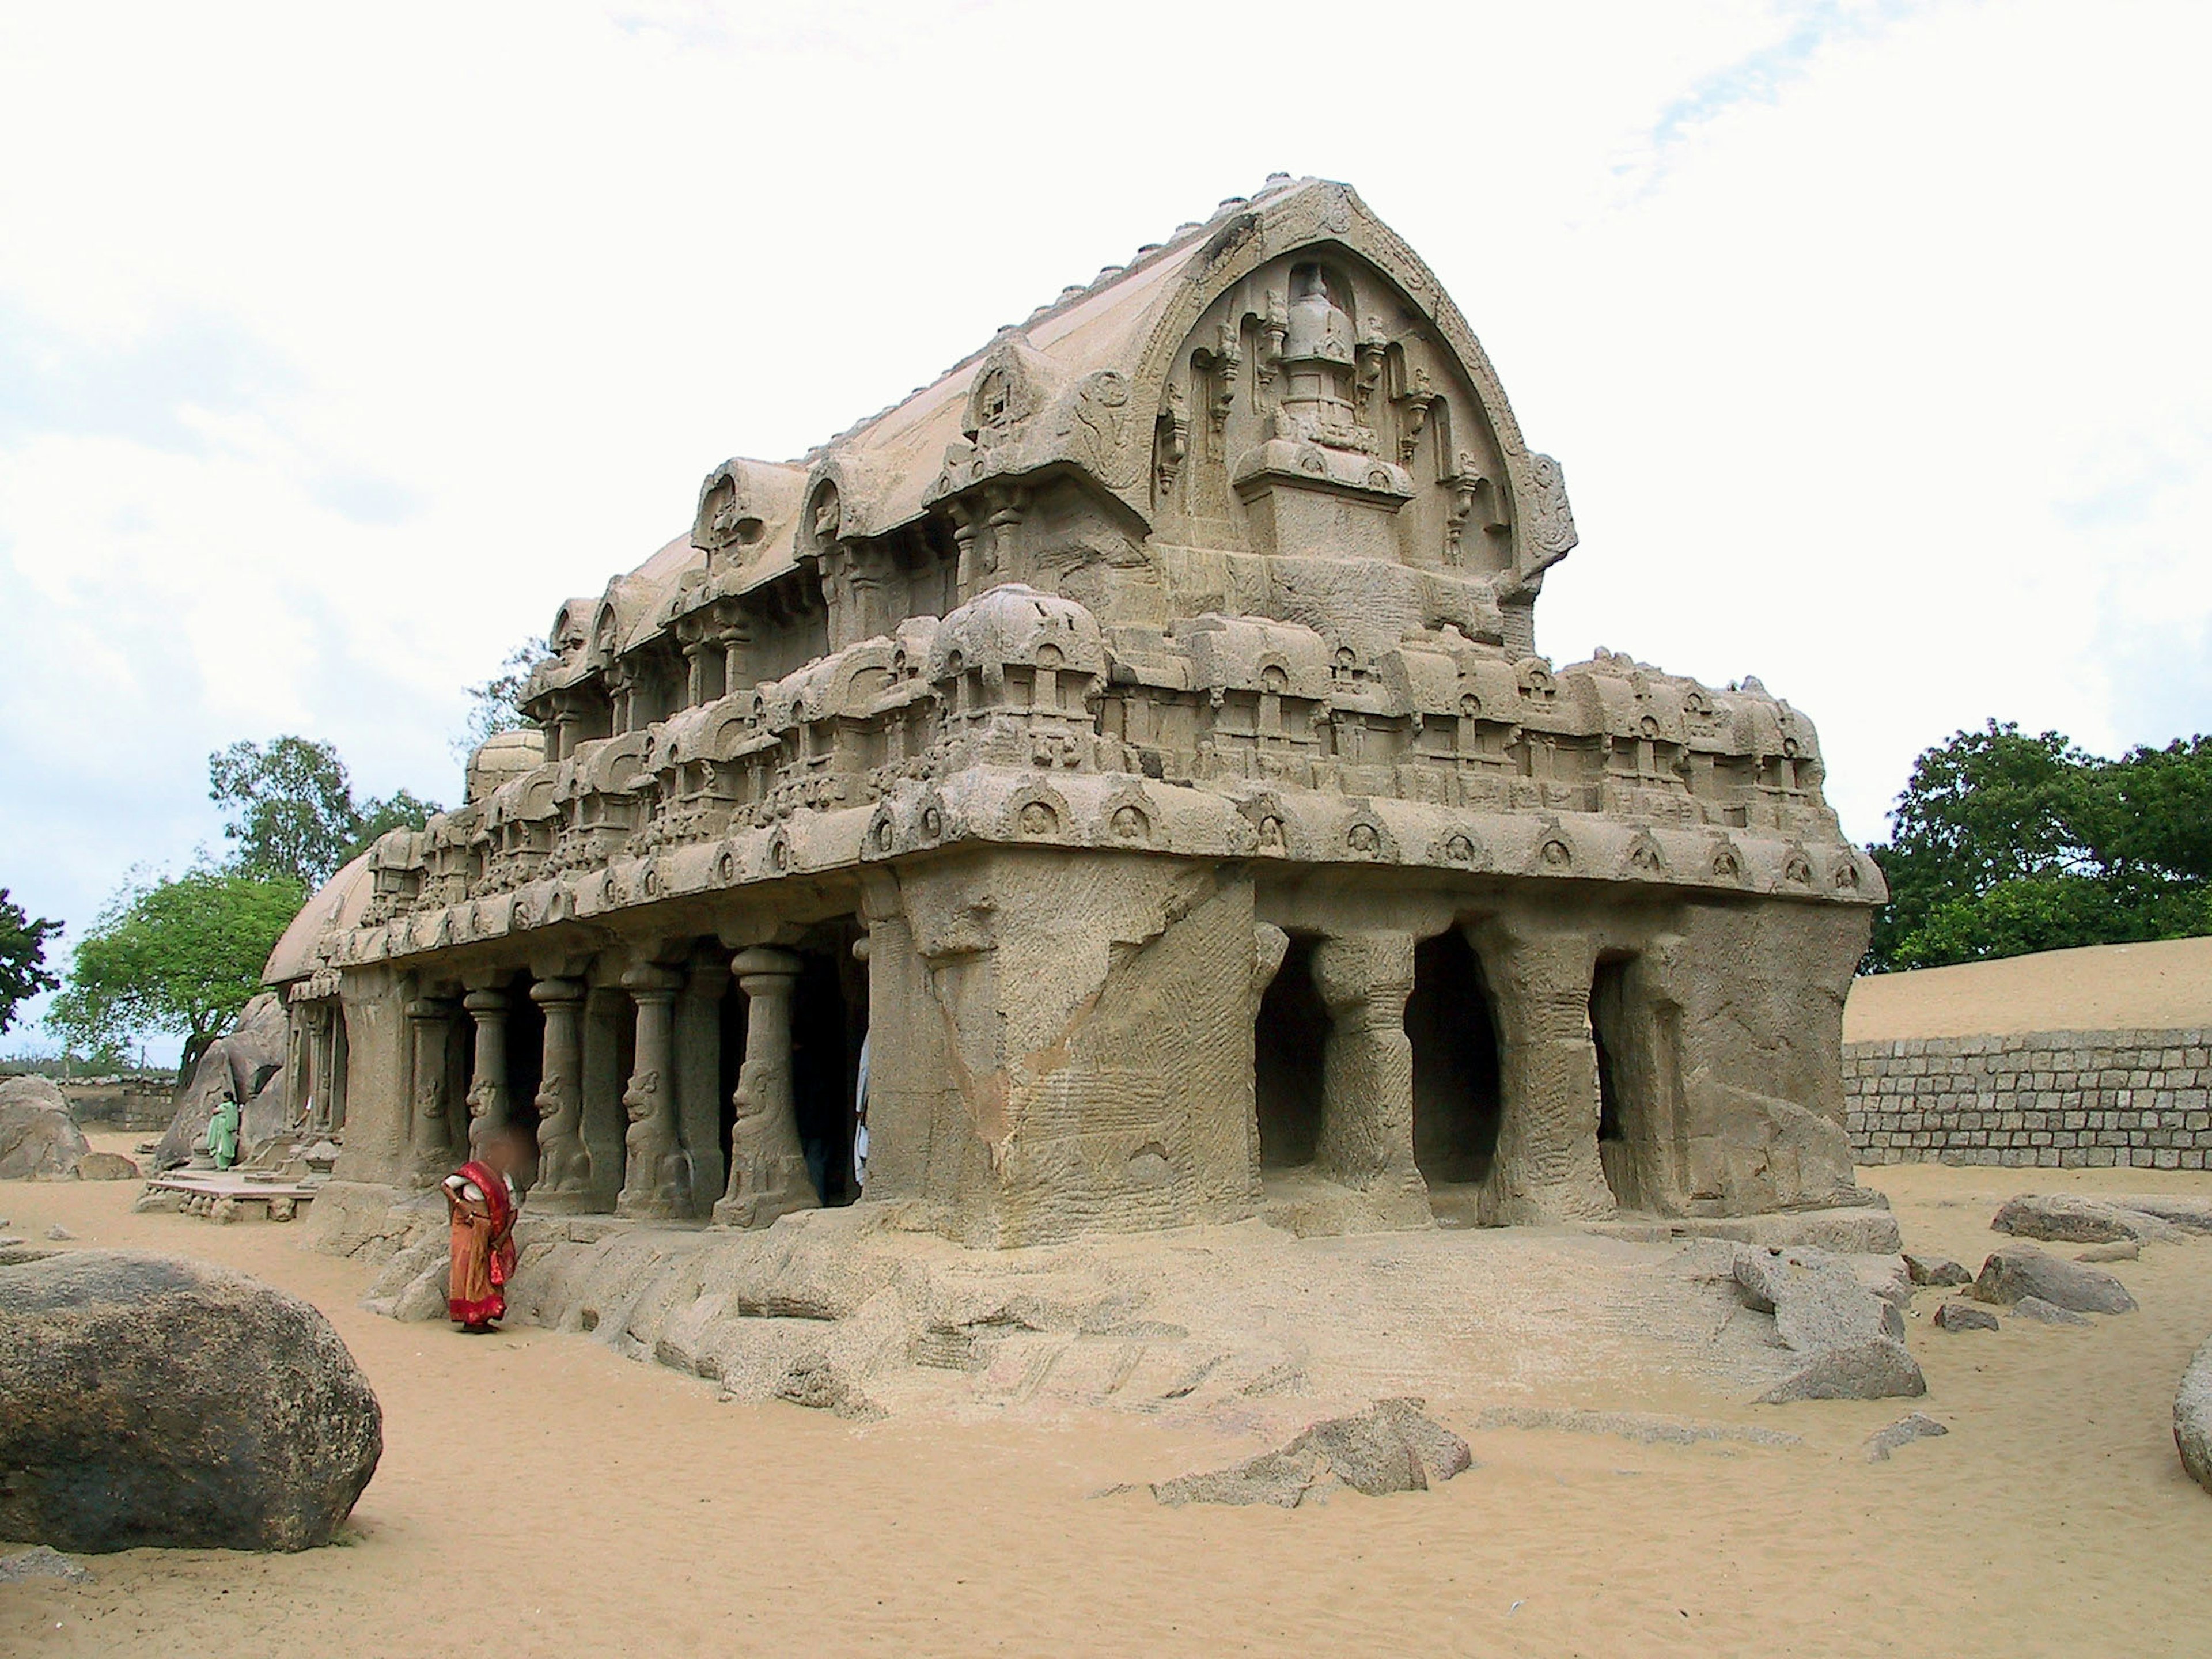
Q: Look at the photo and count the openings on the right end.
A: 3